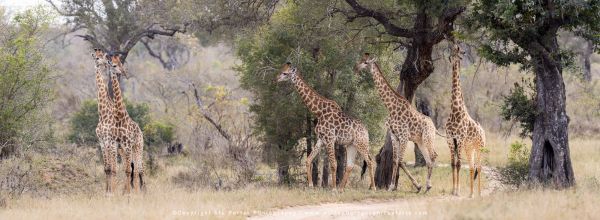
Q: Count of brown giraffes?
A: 5